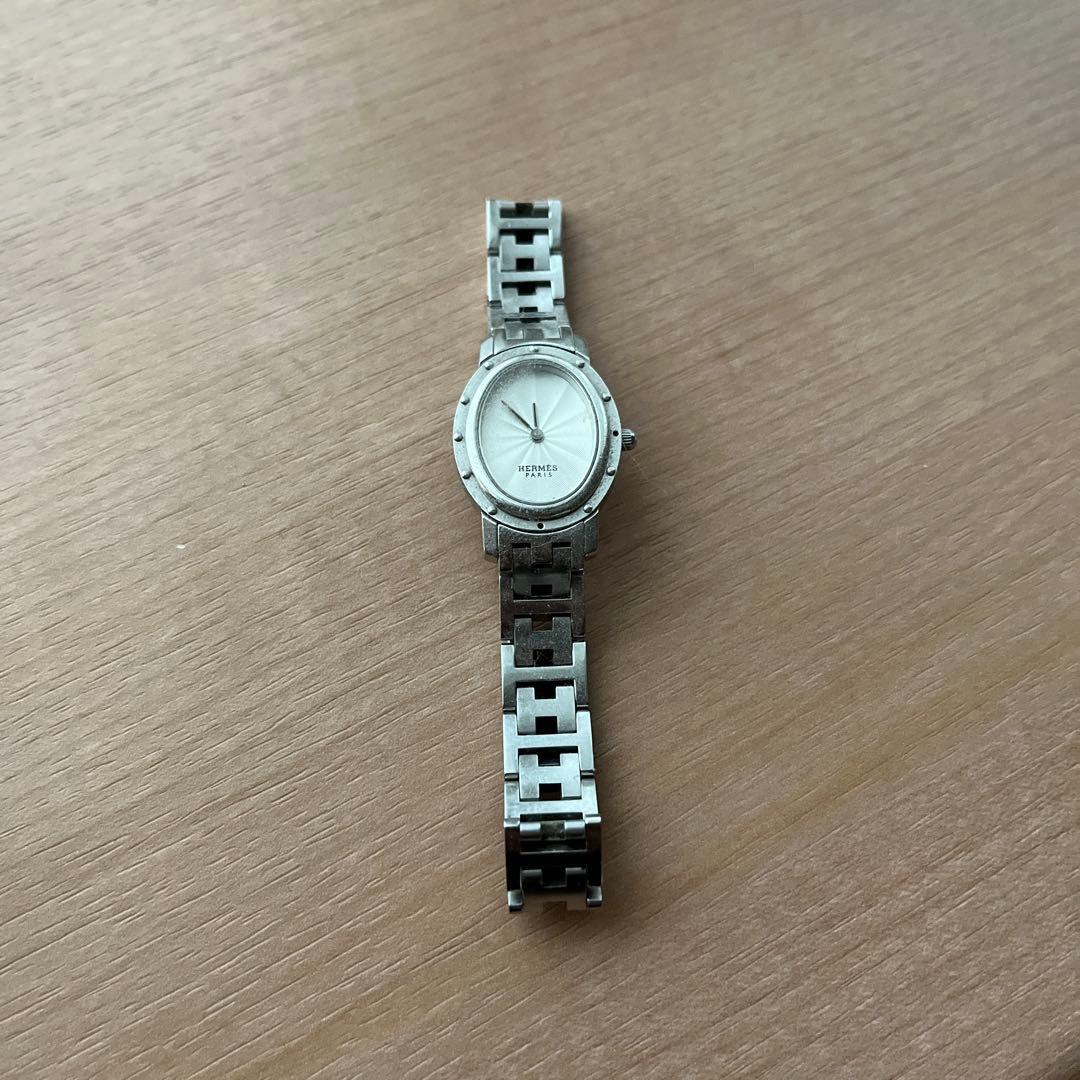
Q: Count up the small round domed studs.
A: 10